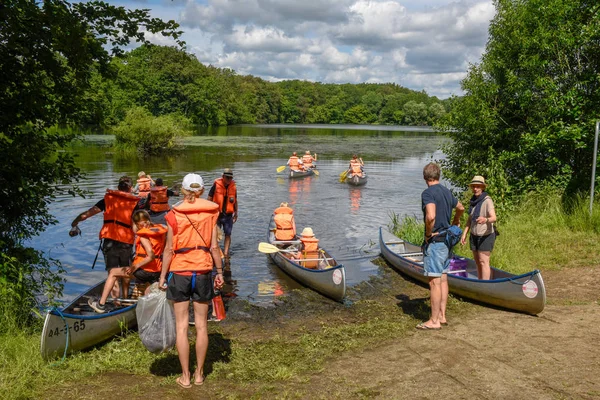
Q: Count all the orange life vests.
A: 11